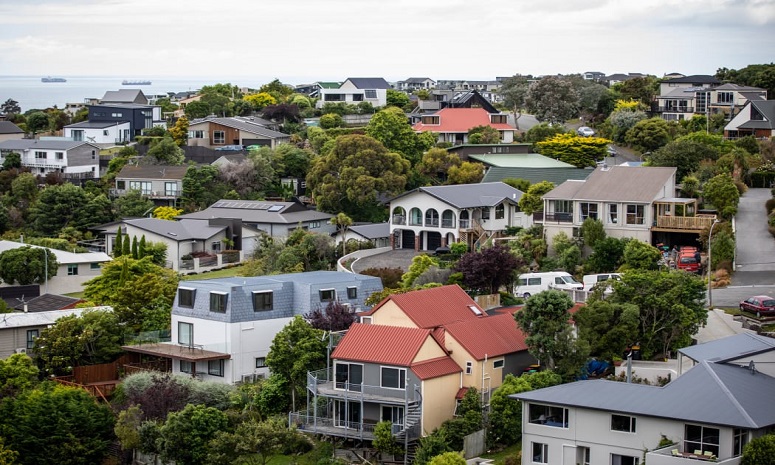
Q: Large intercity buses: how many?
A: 0